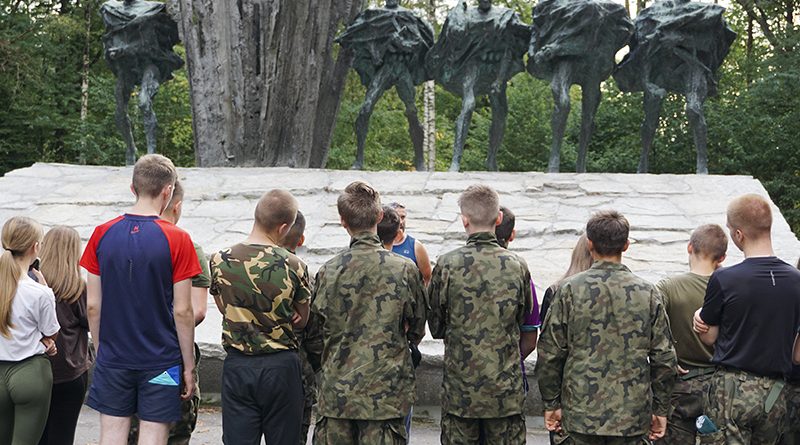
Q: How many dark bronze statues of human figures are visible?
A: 5